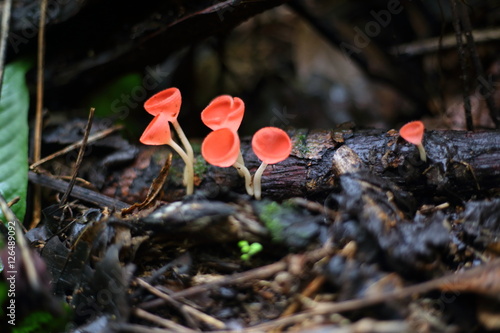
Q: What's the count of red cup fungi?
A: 6